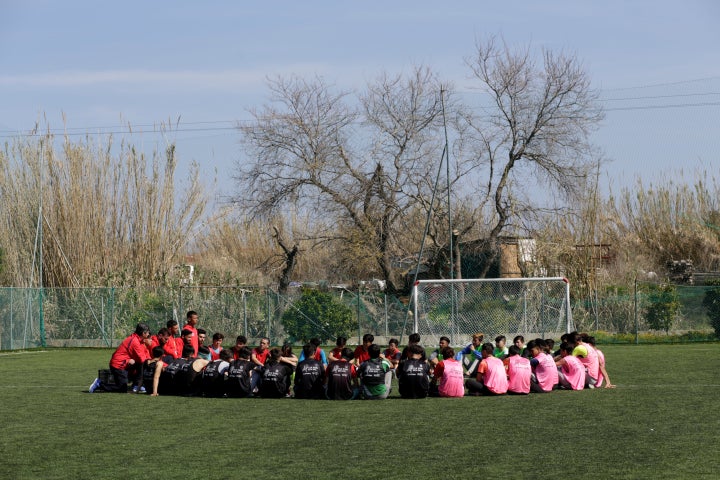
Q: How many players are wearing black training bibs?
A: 10